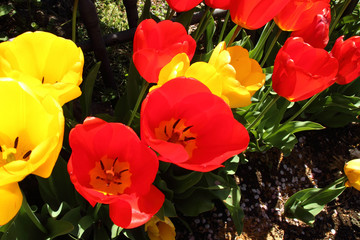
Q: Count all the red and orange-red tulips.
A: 10